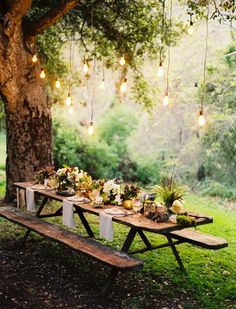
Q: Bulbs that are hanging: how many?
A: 14